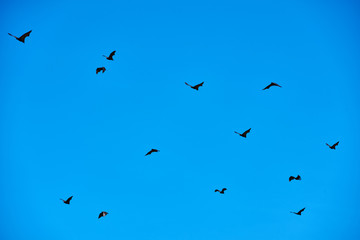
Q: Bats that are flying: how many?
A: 13